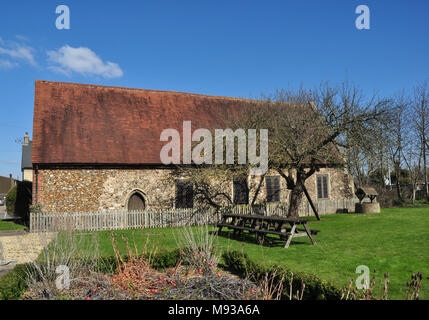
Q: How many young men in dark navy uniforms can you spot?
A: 0